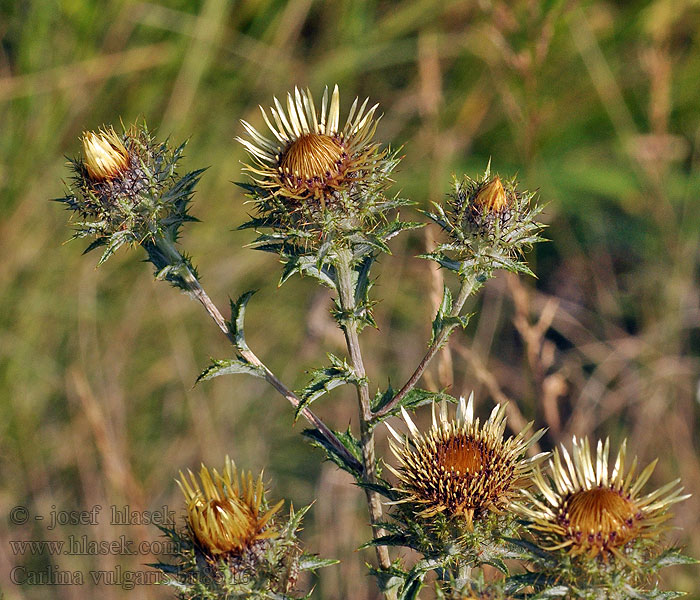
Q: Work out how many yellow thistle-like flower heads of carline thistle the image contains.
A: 6